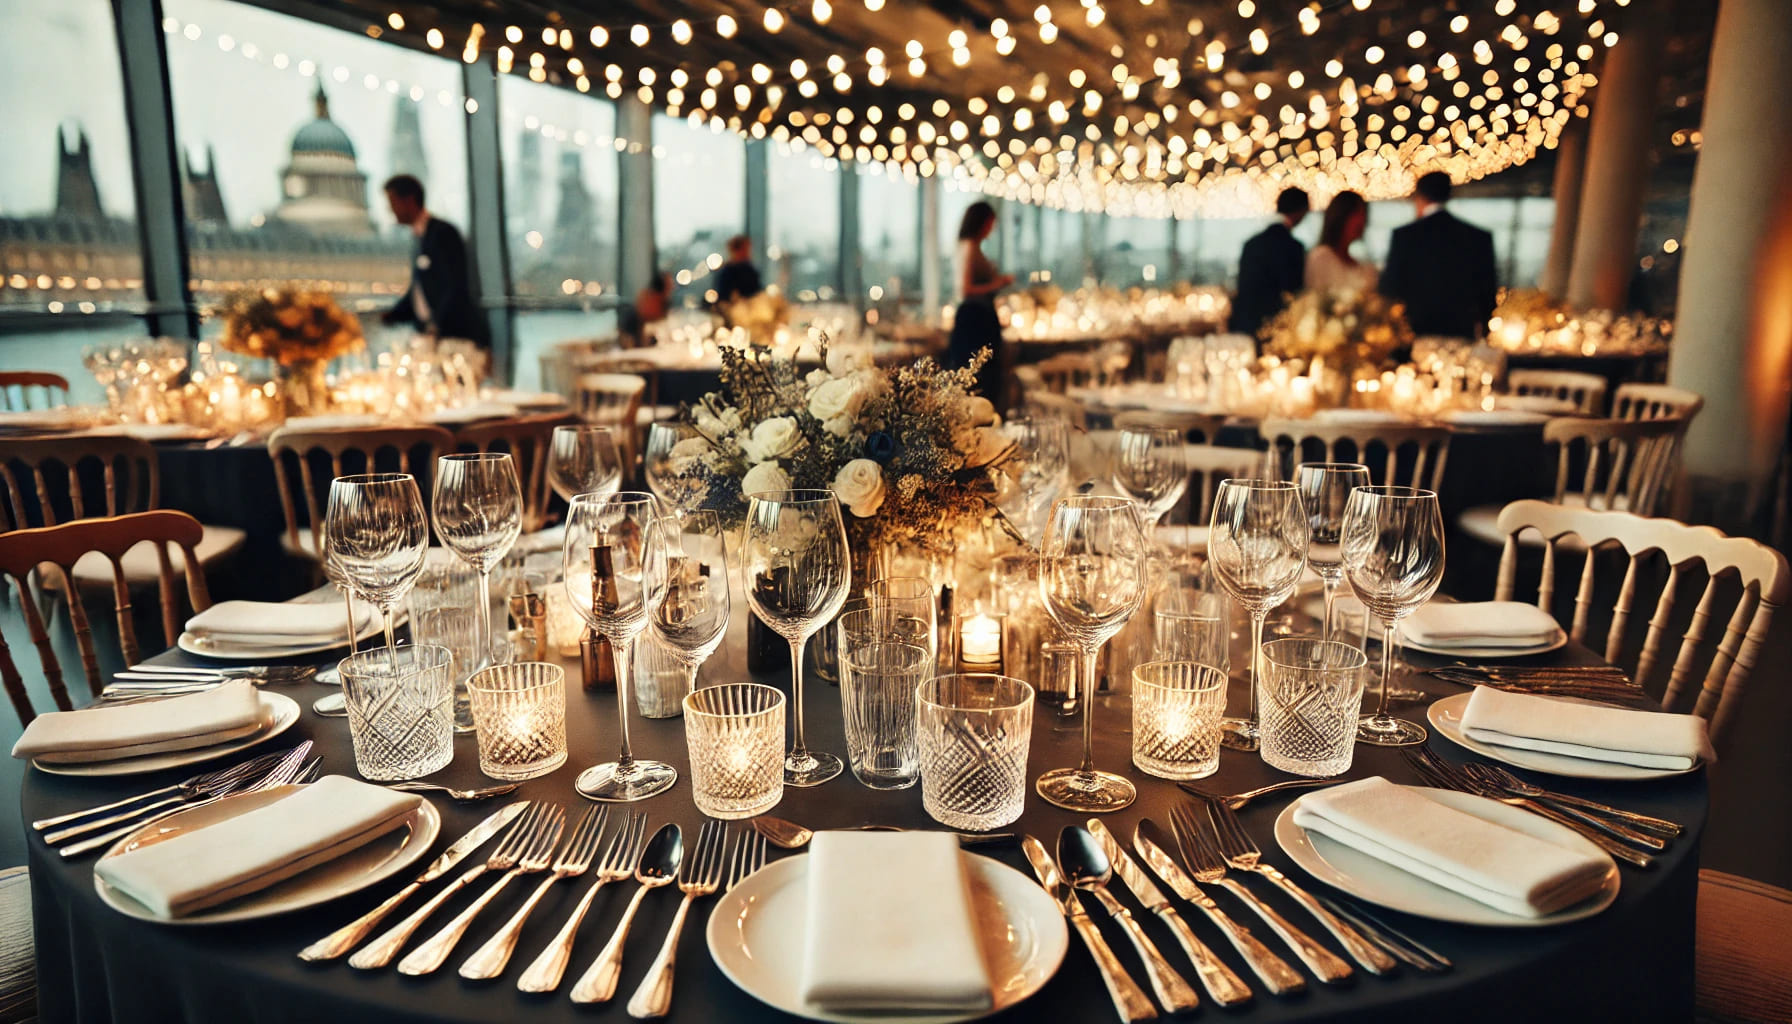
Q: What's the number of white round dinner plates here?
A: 7